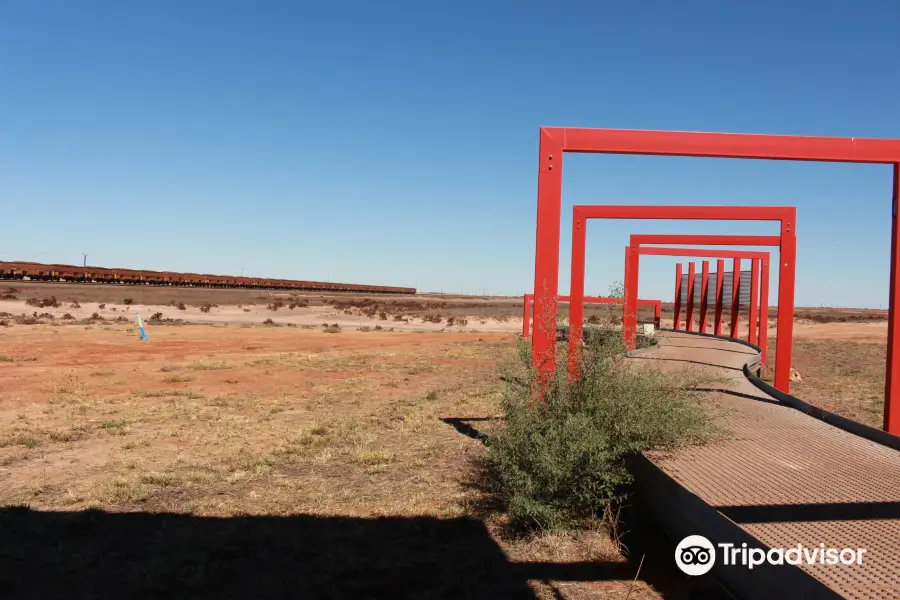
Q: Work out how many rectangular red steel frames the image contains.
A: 5